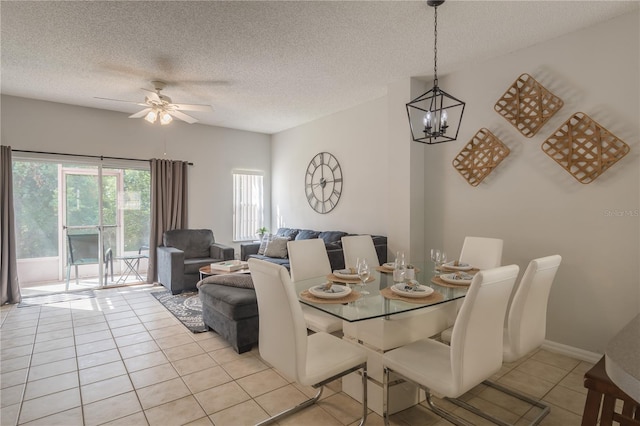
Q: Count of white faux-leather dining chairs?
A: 6